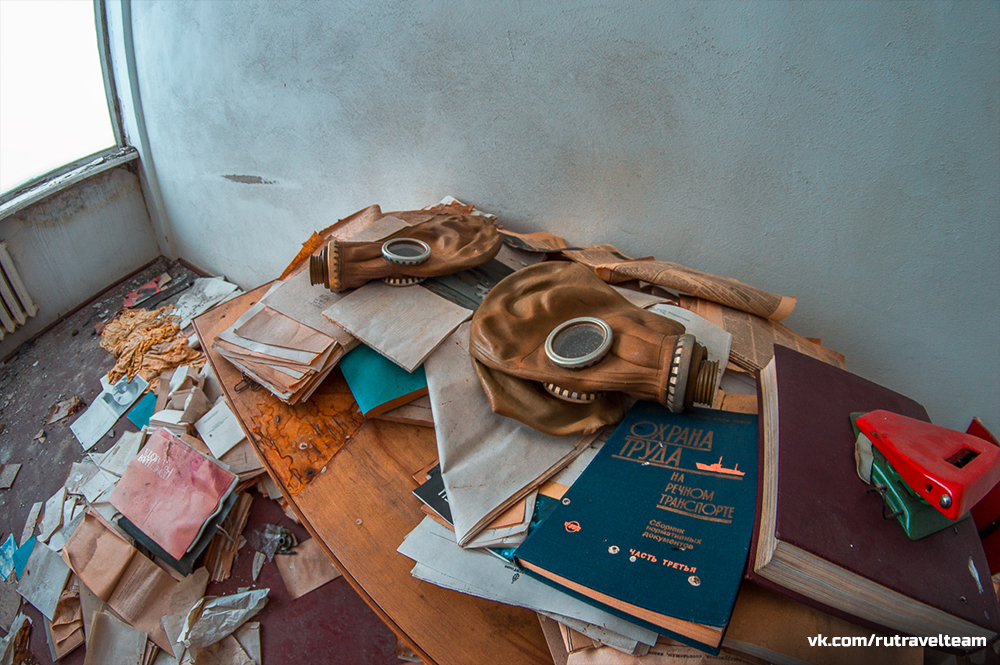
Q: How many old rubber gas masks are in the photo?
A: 2